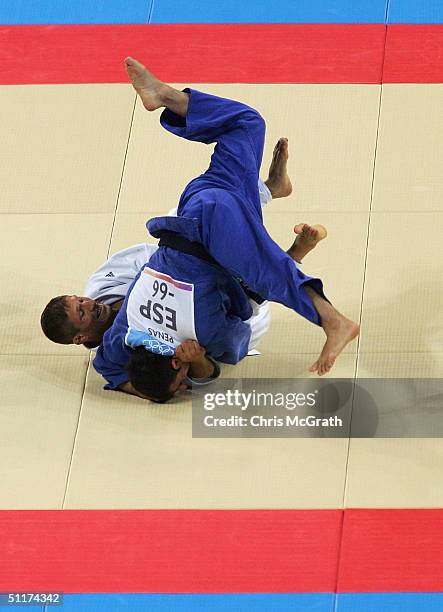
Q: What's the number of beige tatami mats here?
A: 9